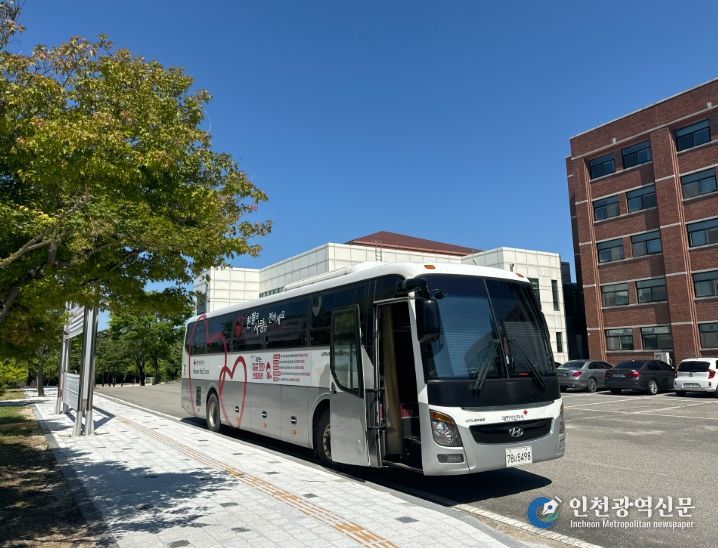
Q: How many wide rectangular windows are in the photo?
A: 15